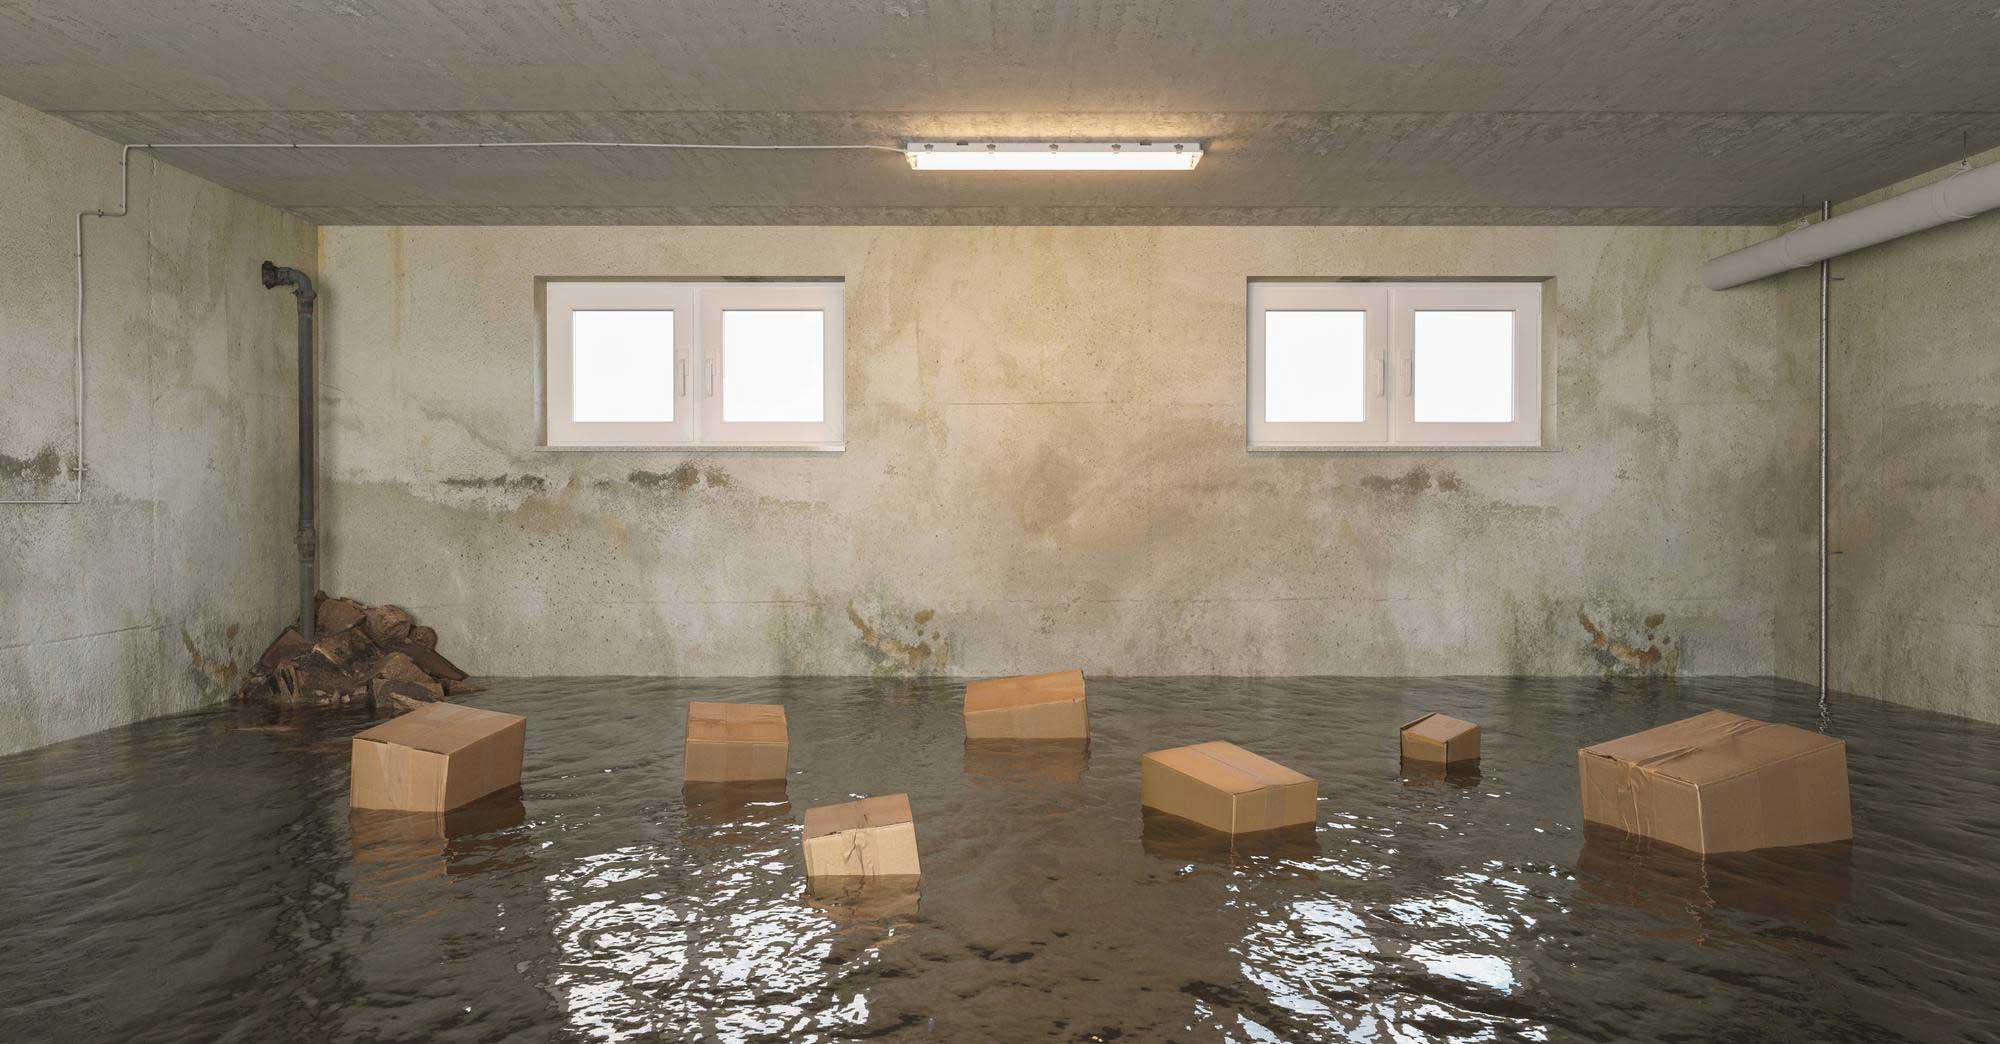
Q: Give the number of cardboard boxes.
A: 7